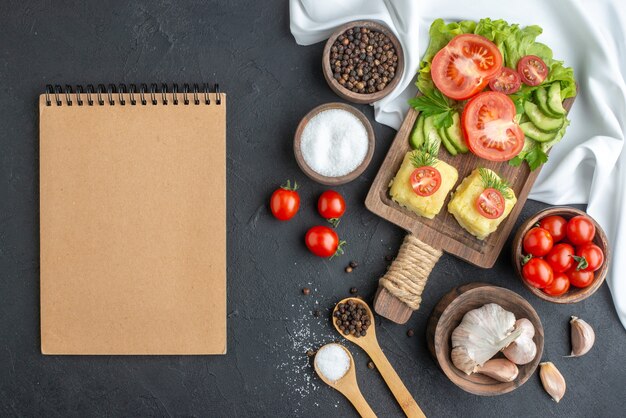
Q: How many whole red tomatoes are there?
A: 11